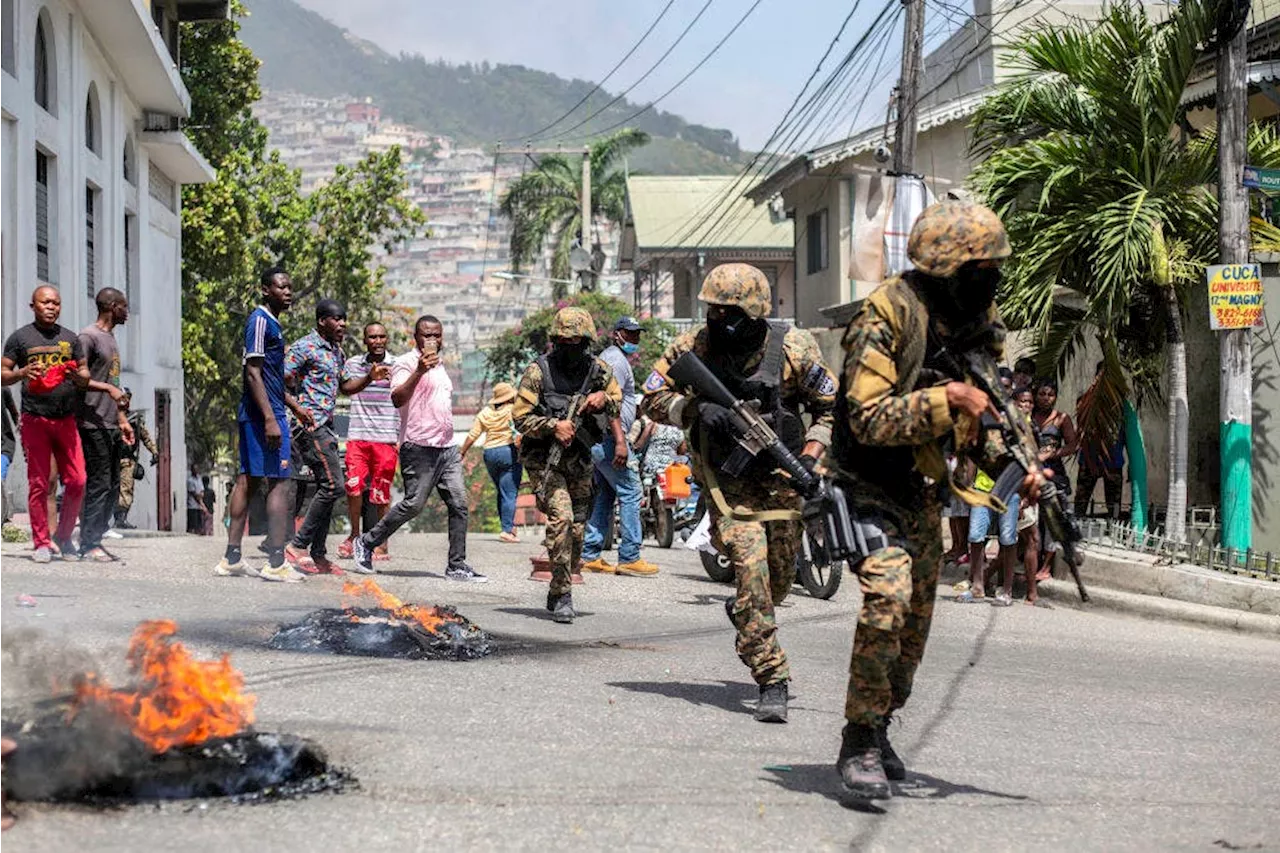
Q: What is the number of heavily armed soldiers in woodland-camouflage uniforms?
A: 3